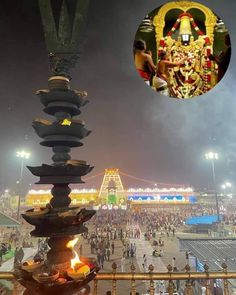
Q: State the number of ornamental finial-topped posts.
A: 7